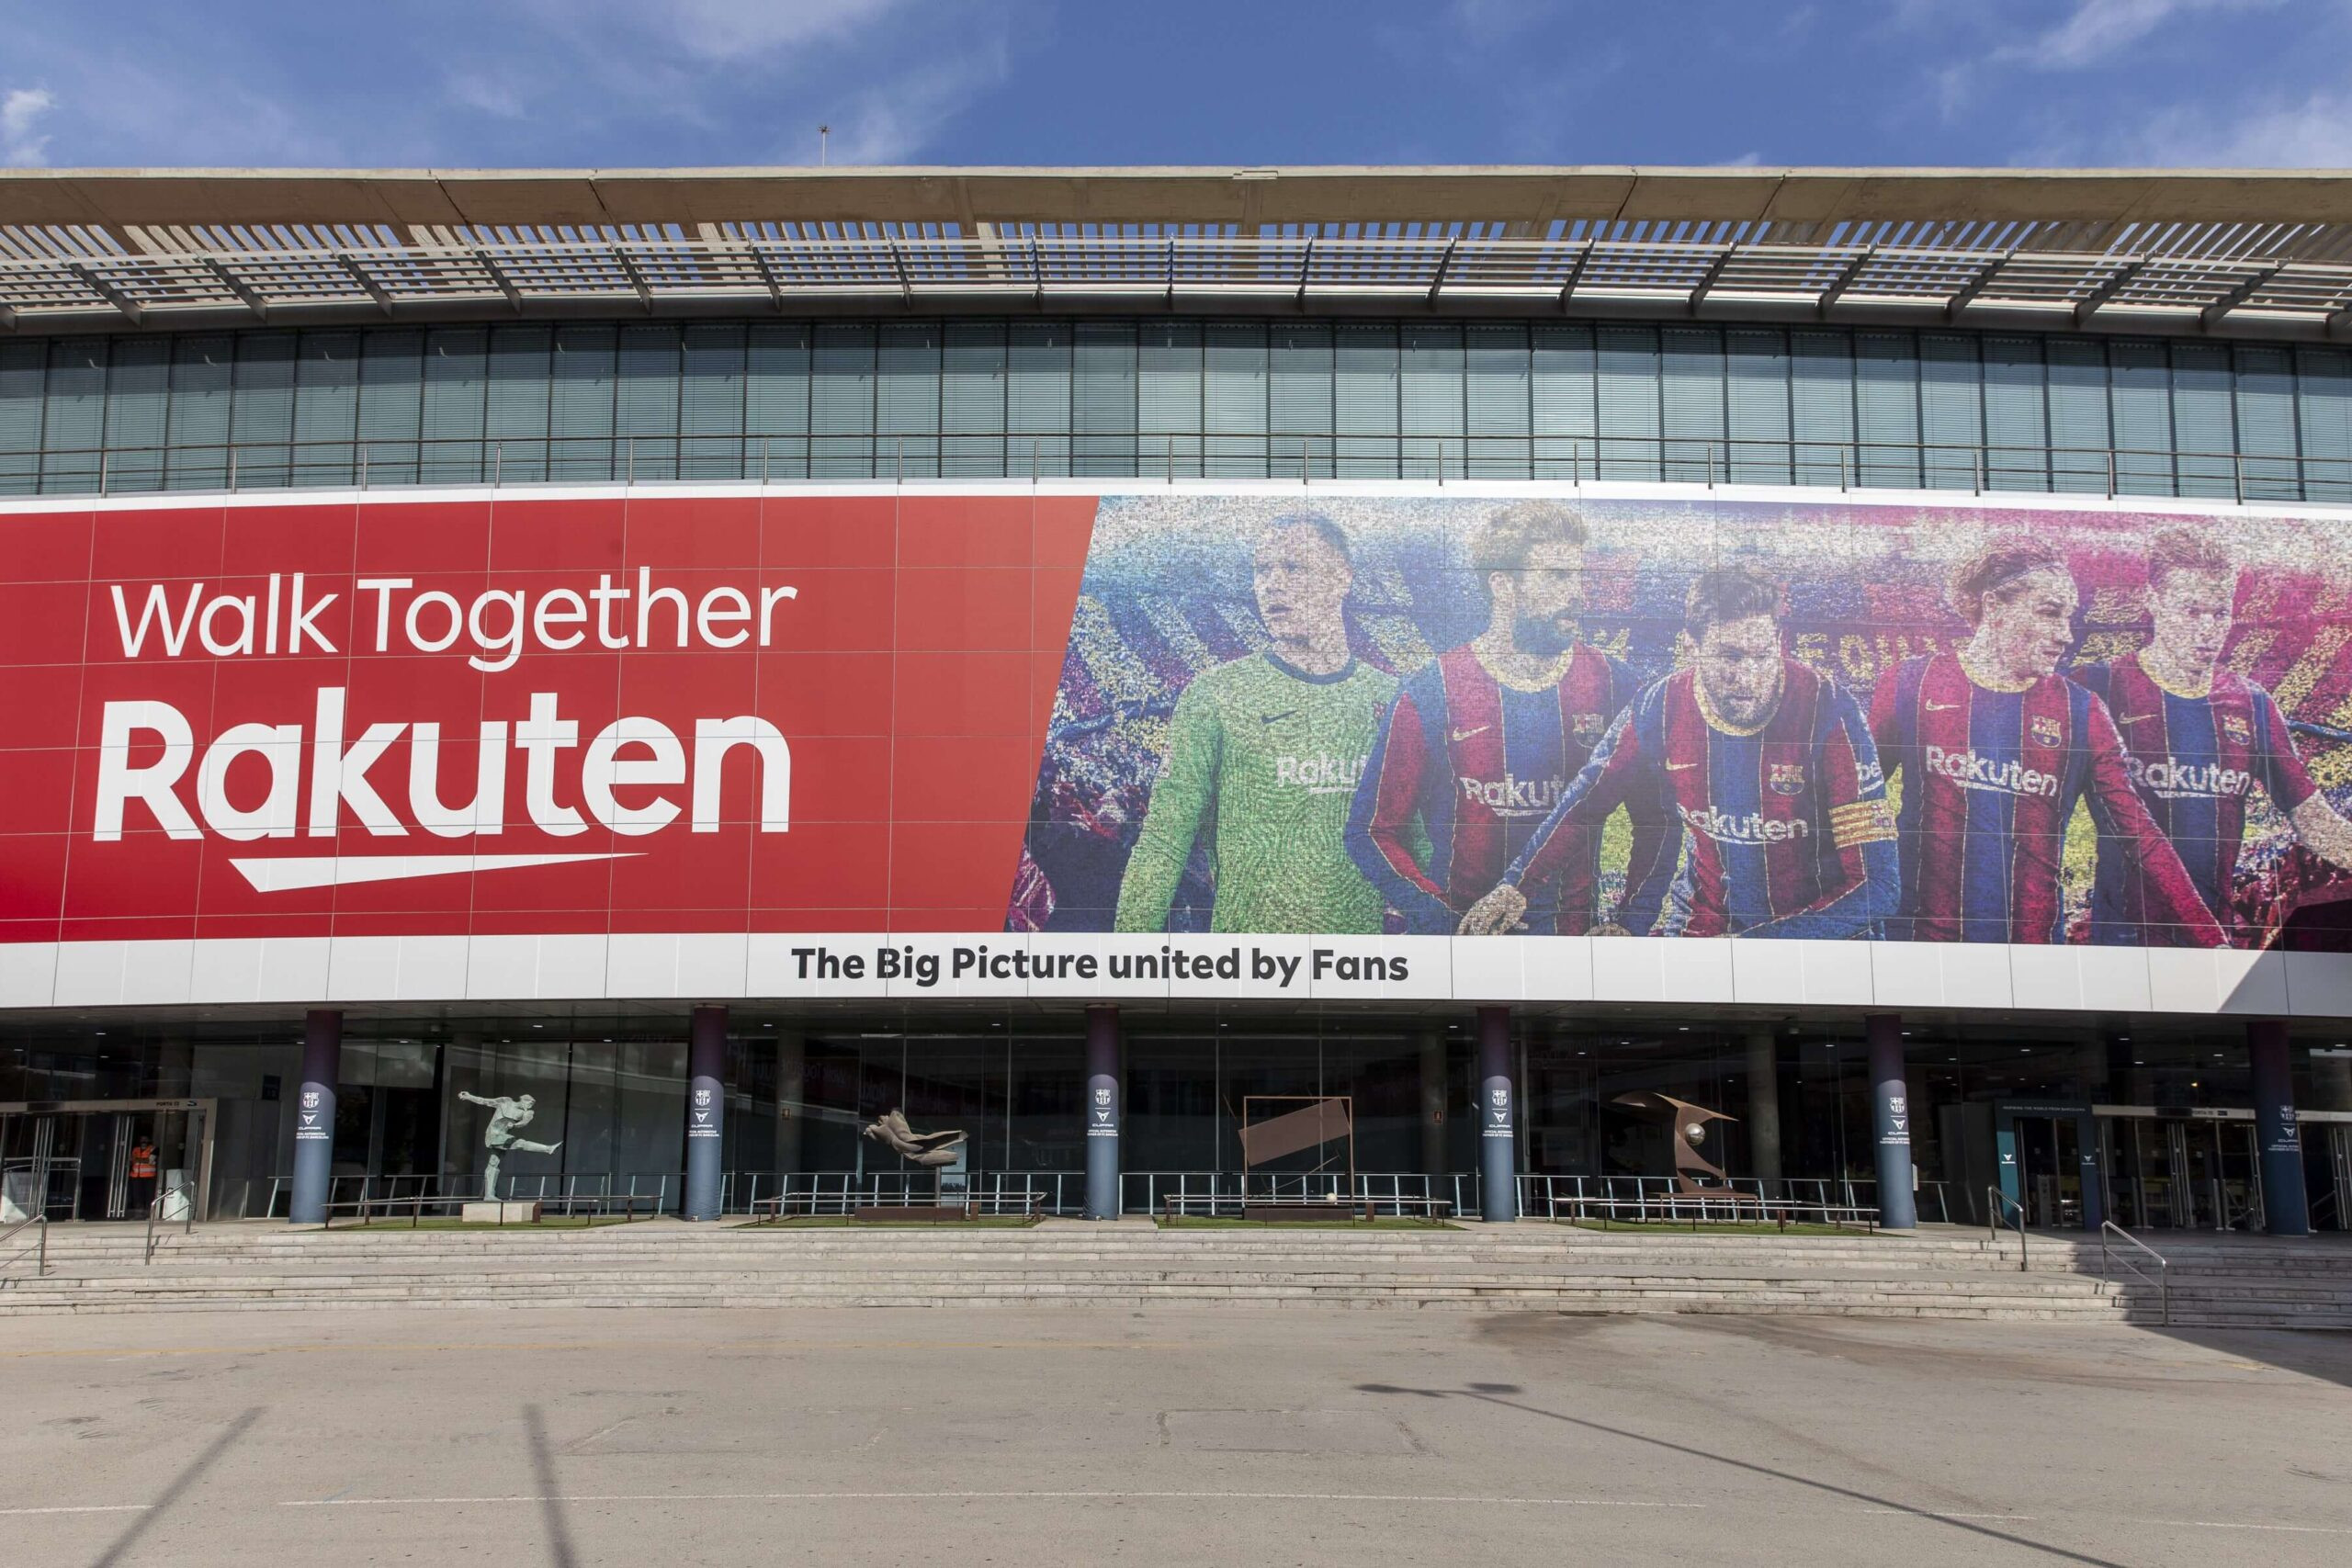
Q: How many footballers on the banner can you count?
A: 5